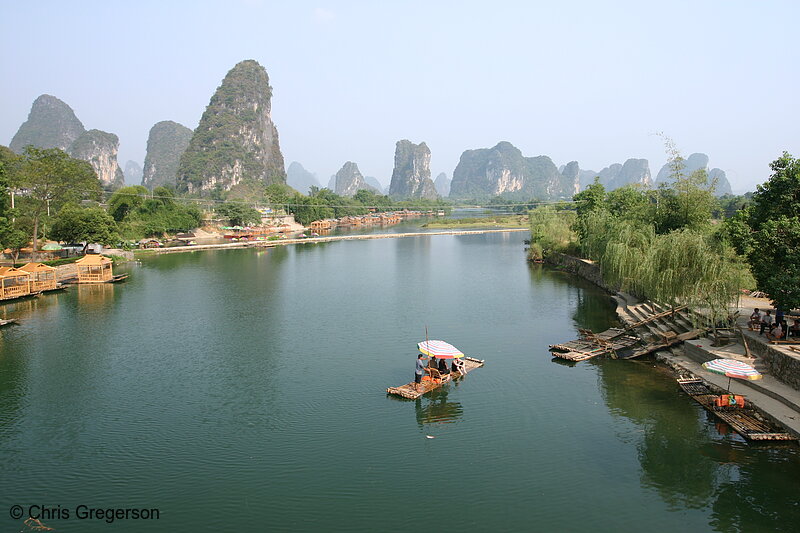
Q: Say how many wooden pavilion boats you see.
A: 3